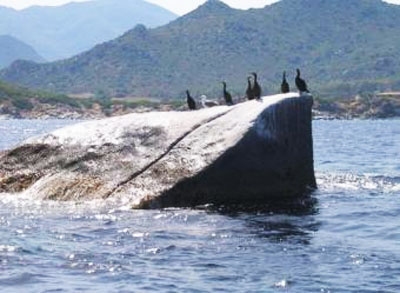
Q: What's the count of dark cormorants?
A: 6